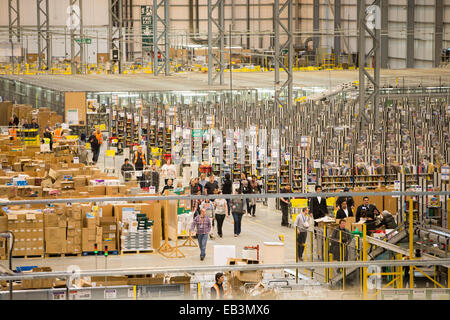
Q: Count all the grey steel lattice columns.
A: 8